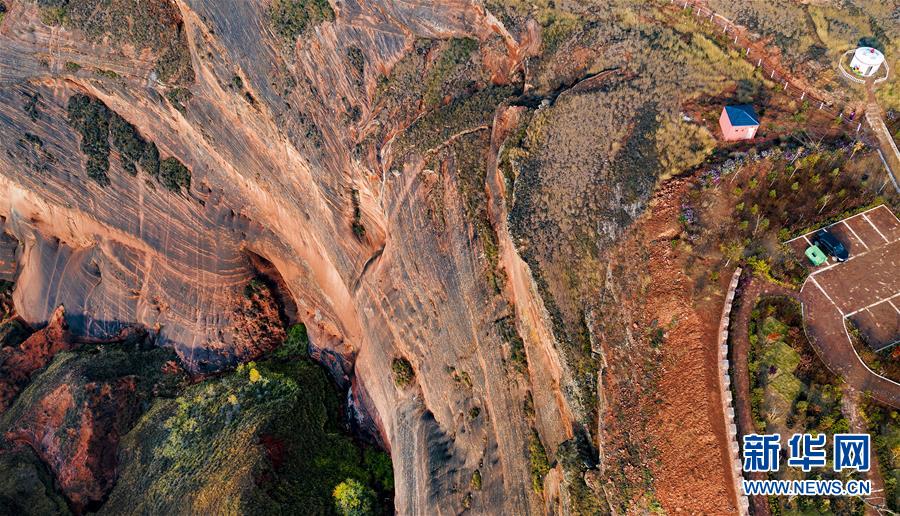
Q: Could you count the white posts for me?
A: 14